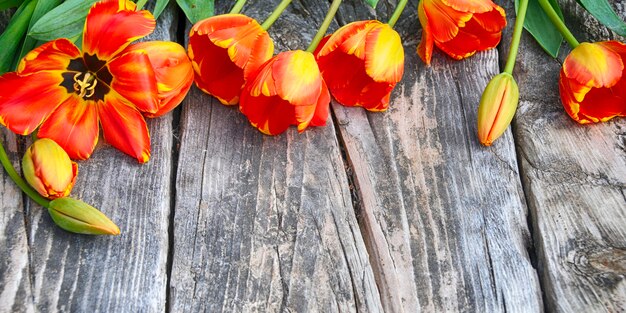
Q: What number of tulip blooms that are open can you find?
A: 6